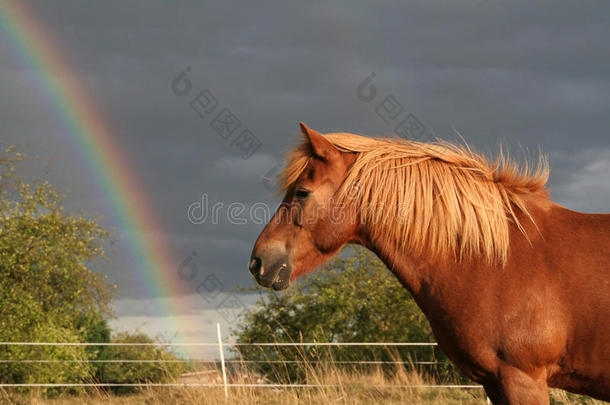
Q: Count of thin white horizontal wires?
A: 3